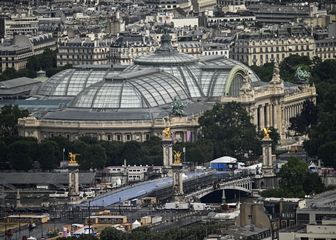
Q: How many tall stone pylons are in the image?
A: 4